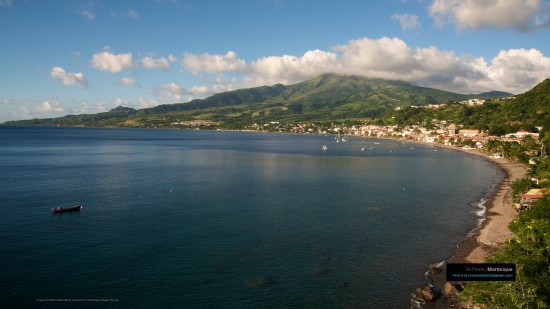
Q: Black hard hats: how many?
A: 0